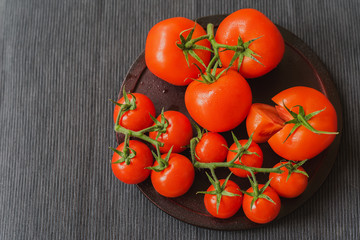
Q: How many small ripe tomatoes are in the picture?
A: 9